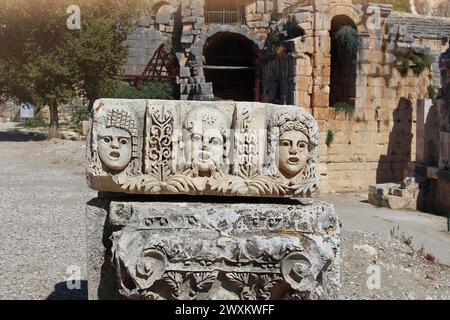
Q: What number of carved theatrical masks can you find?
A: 3